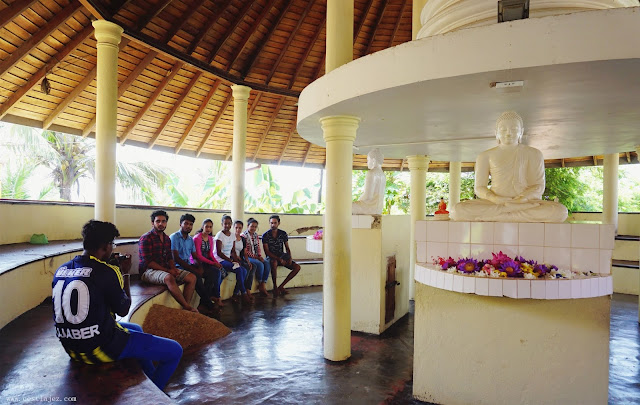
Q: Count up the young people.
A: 8